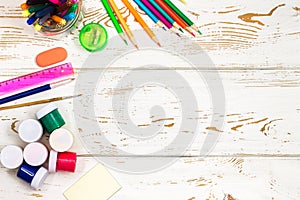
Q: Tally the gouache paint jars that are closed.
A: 7